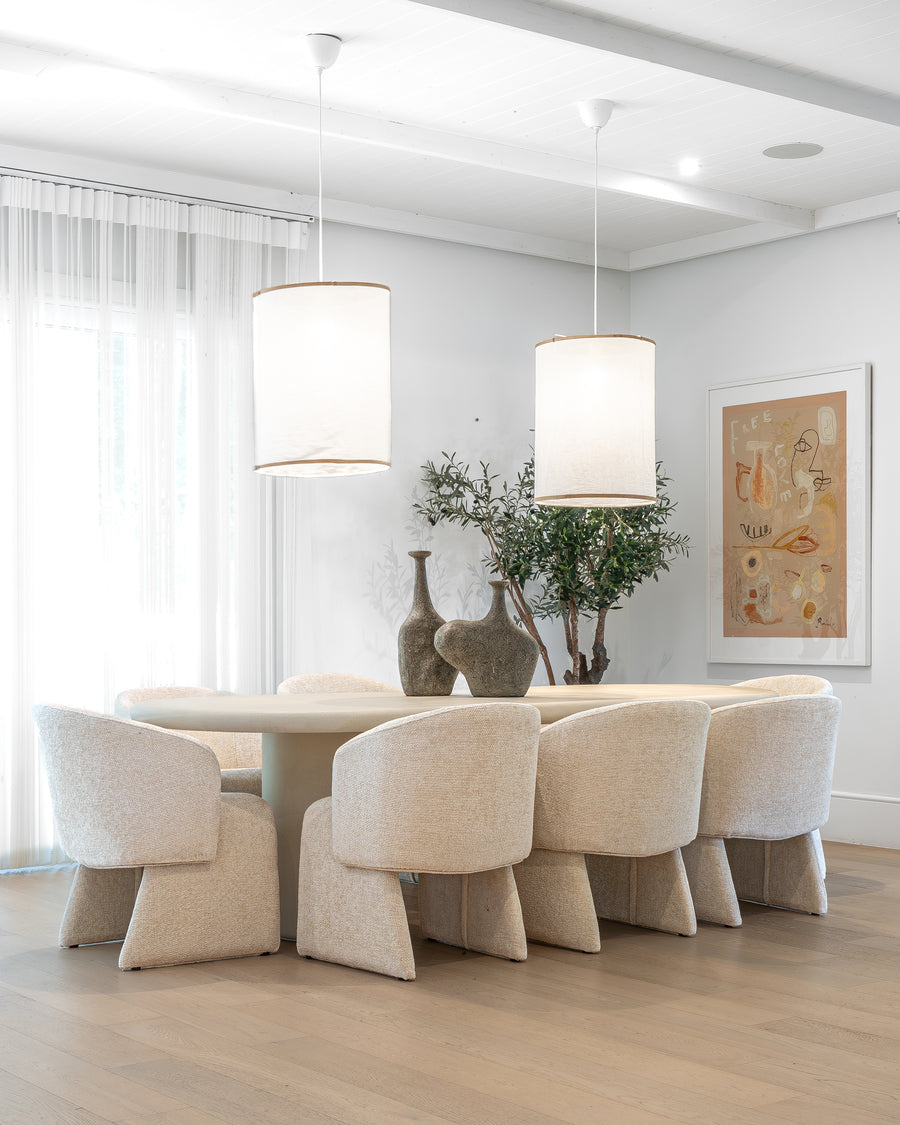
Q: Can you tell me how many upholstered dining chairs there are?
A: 7